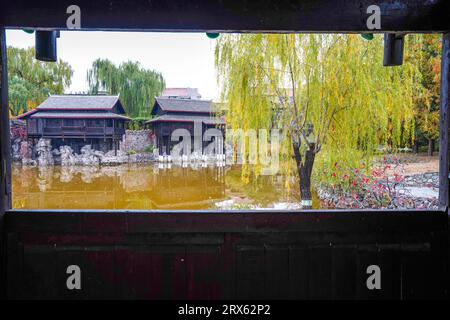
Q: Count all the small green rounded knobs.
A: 3